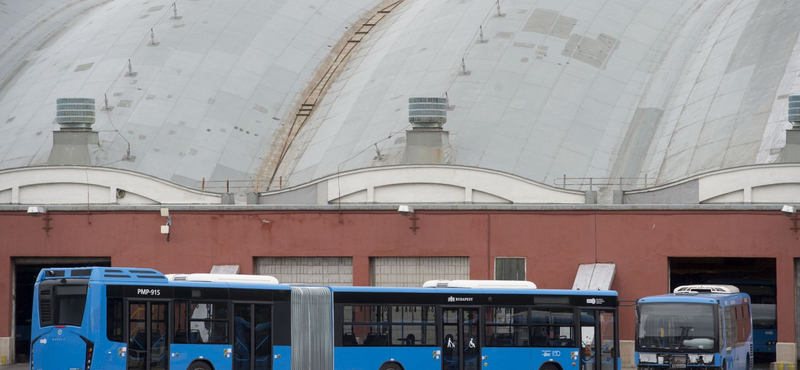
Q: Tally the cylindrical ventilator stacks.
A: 3